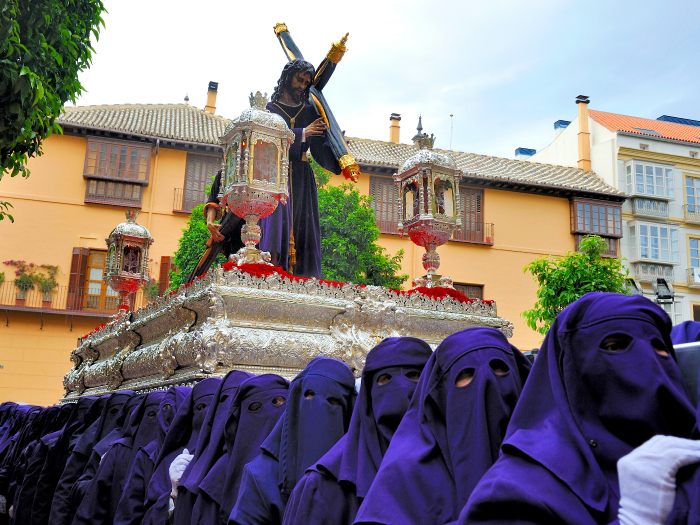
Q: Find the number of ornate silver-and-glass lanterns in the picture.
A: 3